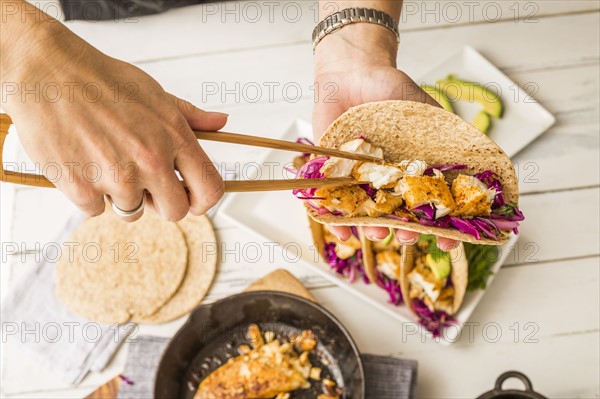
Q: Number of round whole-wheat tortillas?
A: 2